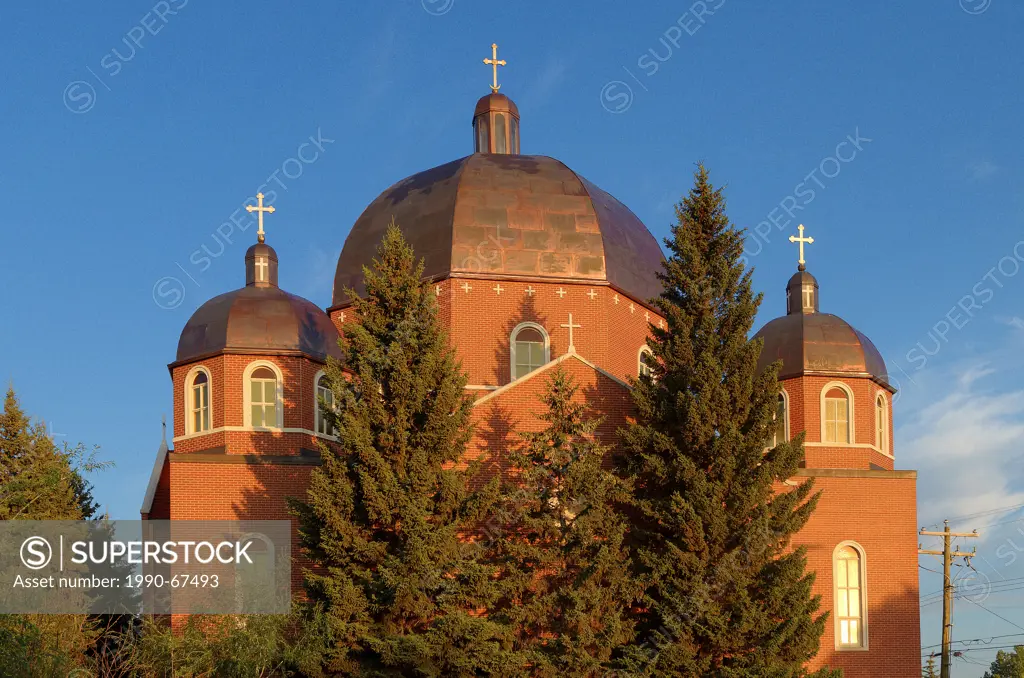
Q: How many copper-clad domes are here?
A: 3